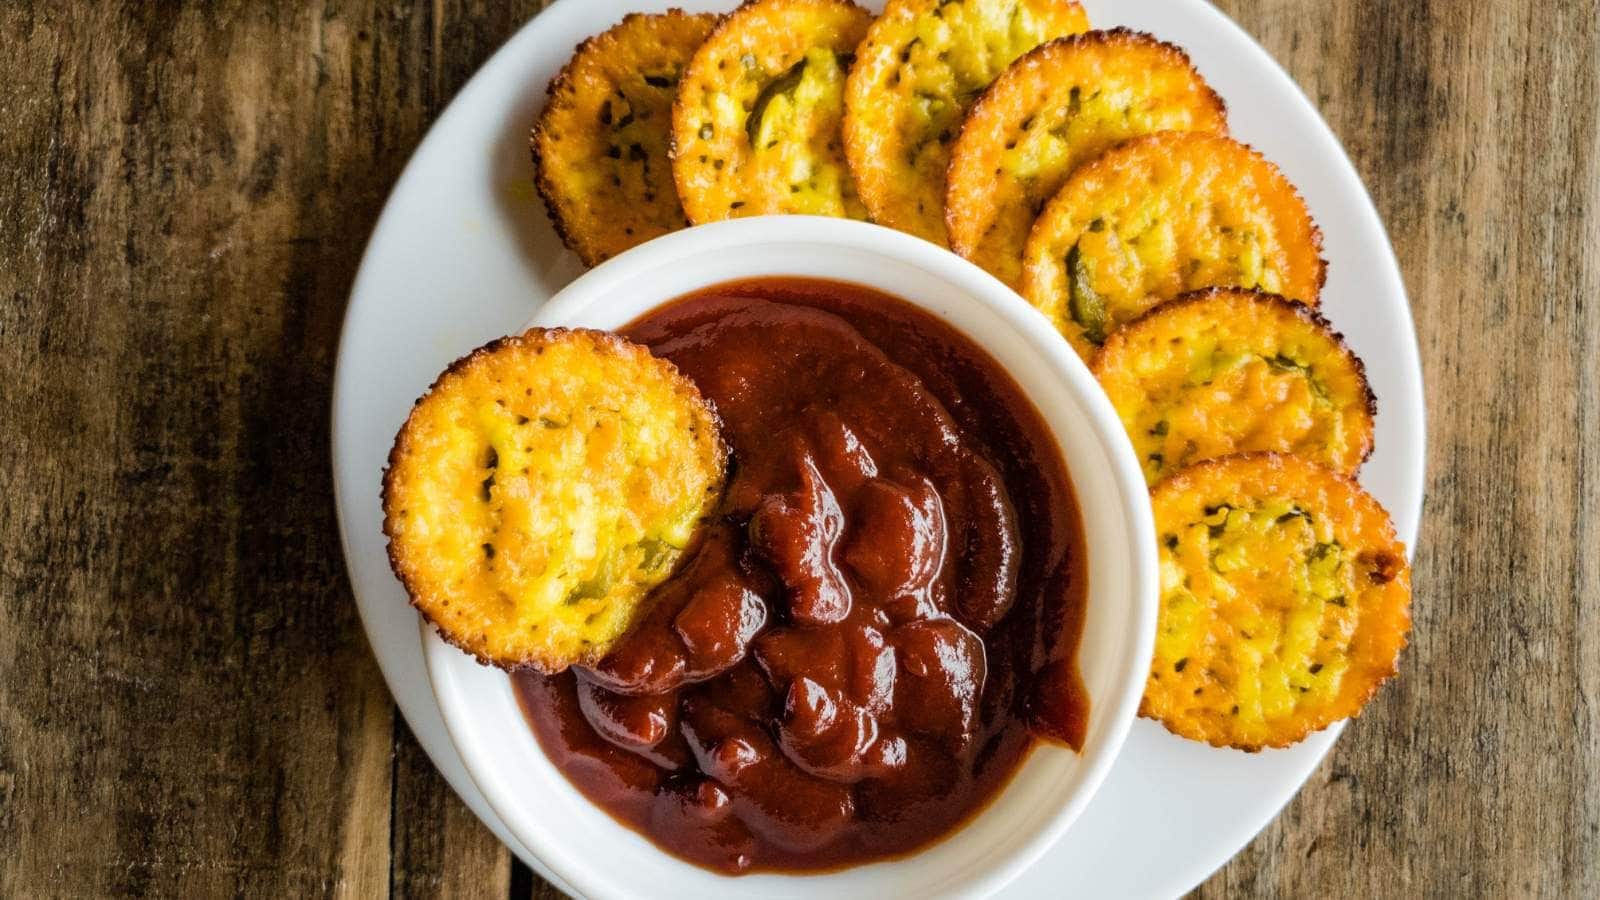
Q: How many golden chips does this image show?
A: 8